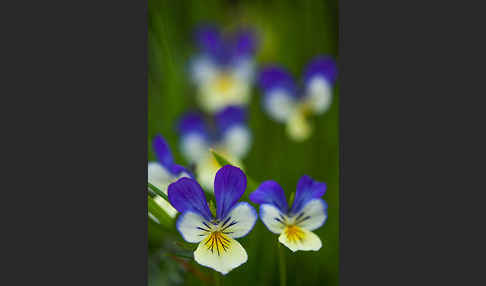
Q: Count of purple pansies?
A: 6